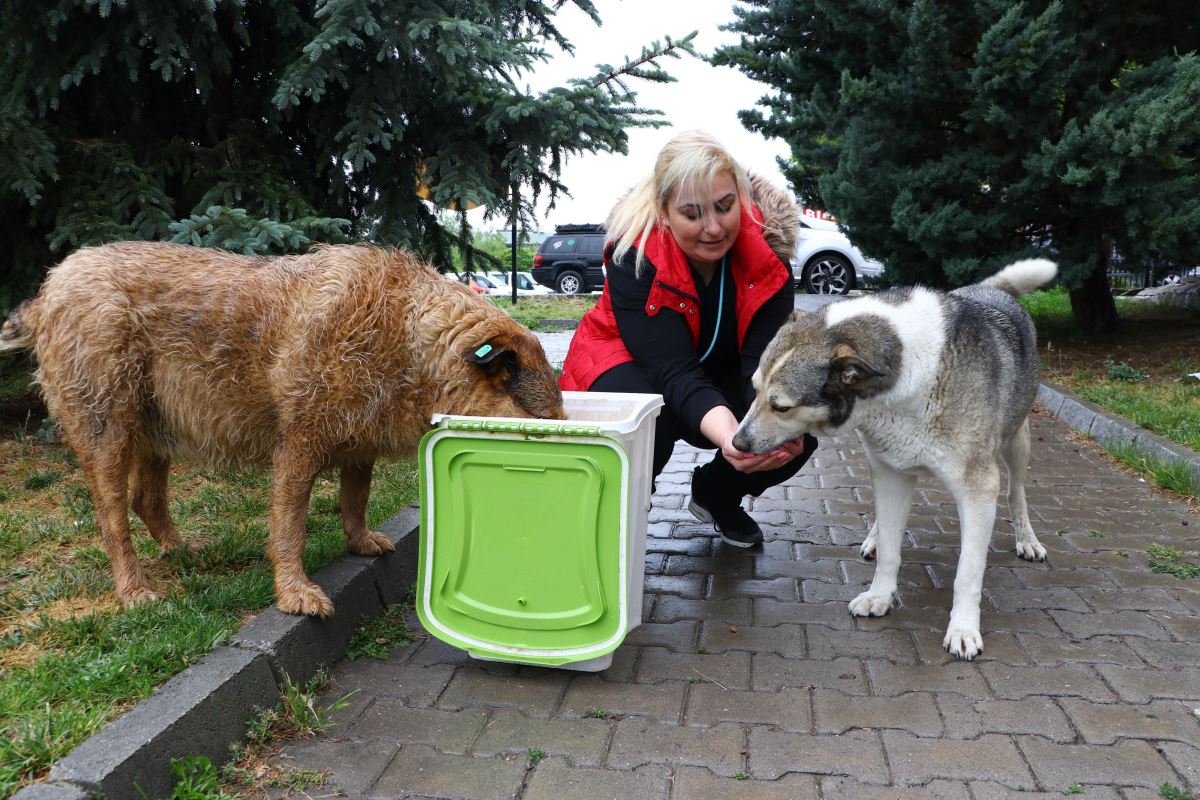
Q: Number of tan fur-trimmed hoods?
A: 1